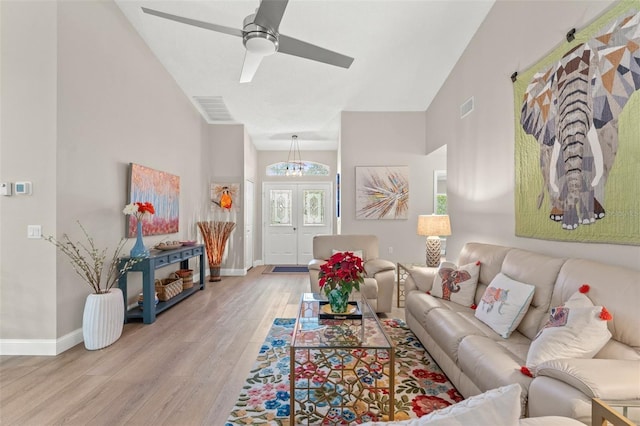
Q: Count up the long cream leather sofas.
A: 1